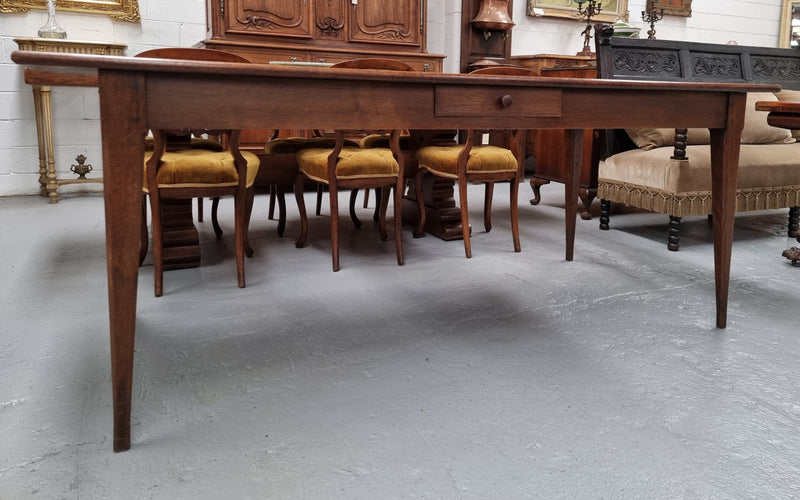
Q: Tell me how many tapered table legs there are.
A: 3